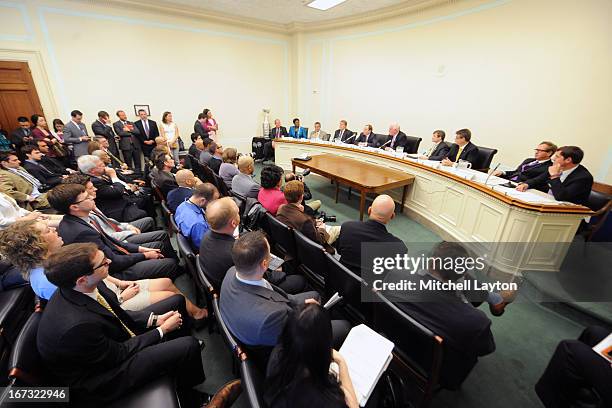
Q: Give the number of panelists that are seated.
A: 10